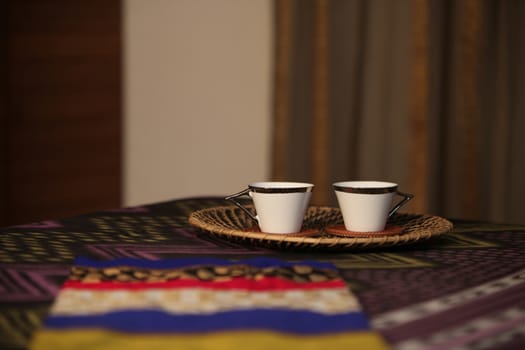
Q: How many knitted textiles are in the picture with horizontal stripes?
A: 1